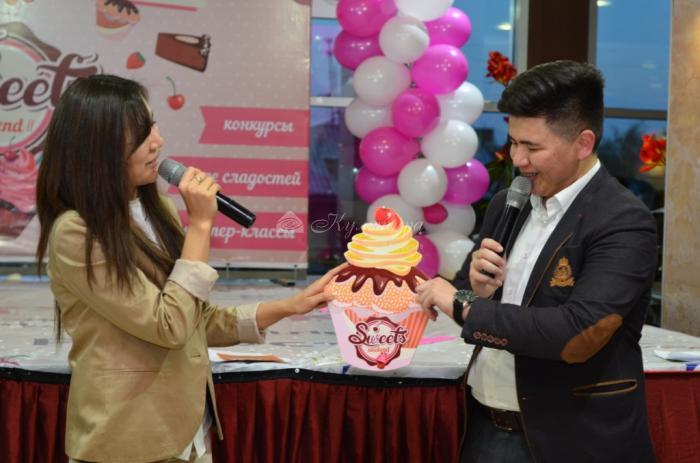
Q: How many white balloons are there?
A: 10